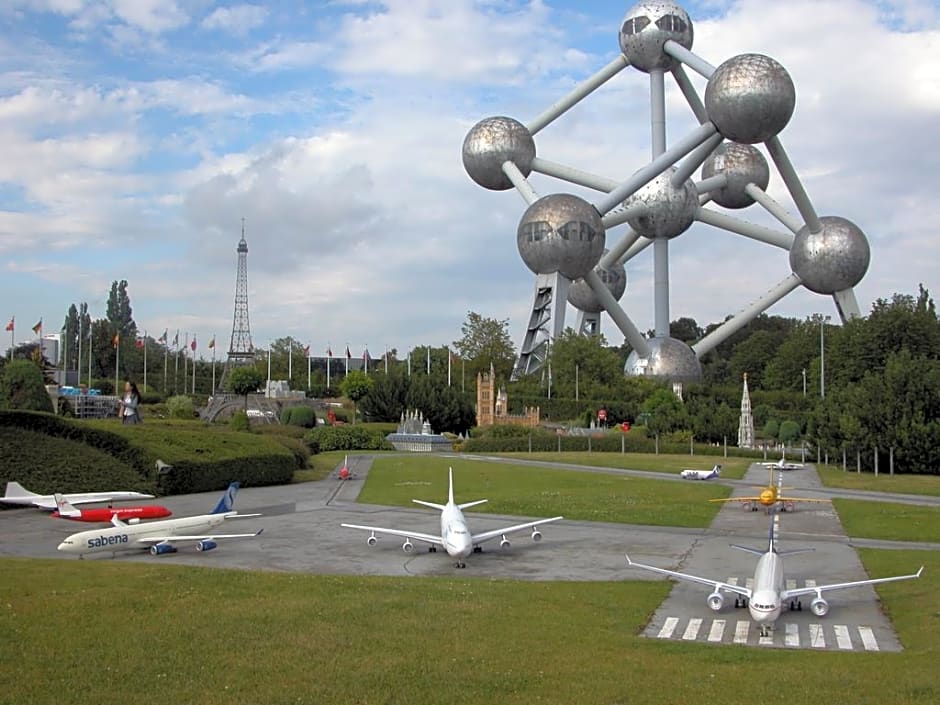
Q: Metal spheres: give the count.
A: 9